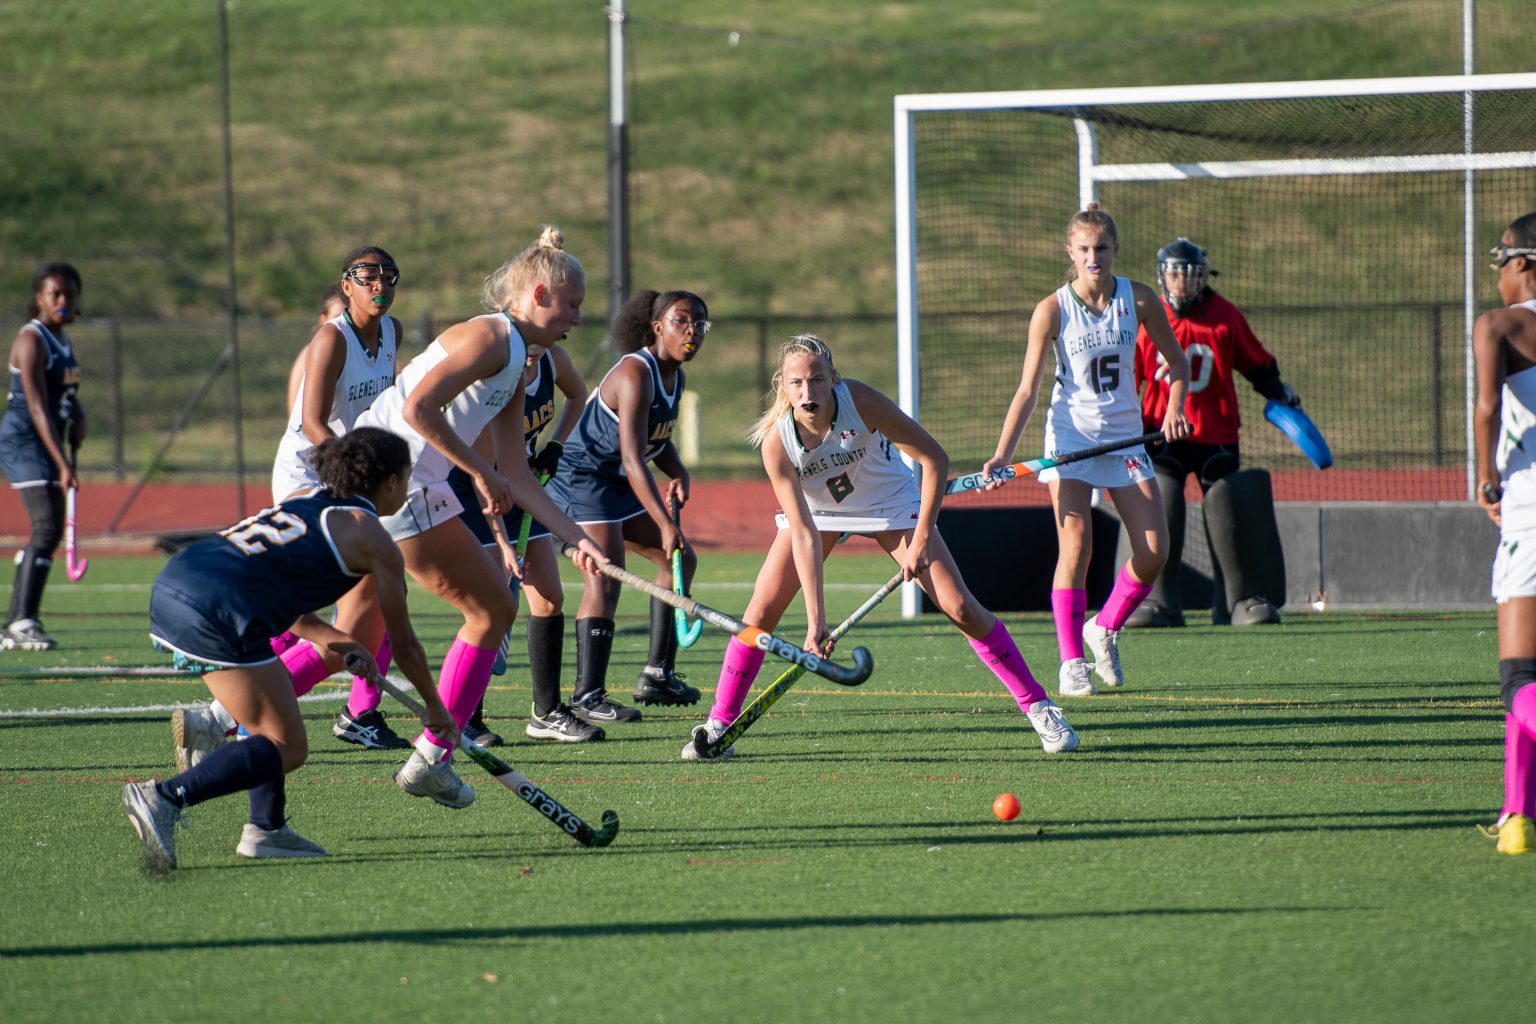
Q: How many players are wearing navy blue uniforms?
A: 4